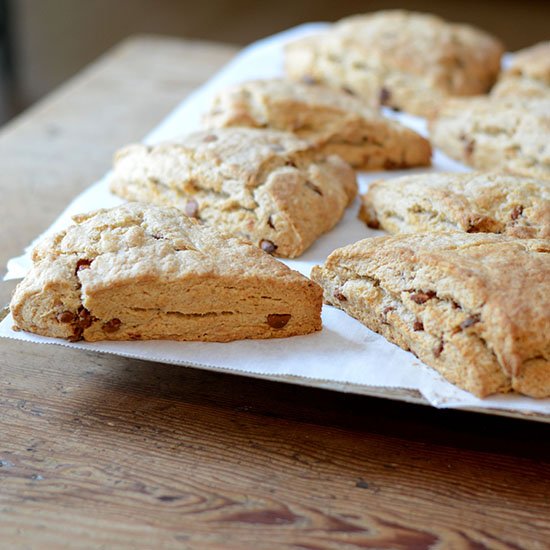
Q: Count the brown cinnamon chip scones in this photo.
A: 8